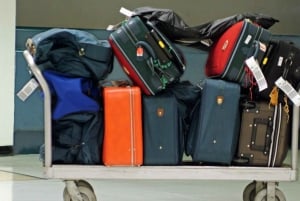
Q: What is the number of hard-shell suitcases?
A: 1